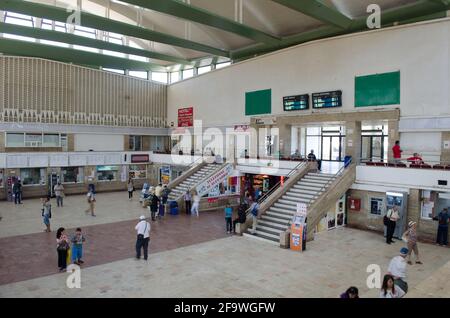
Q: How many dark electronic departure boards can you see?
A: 2